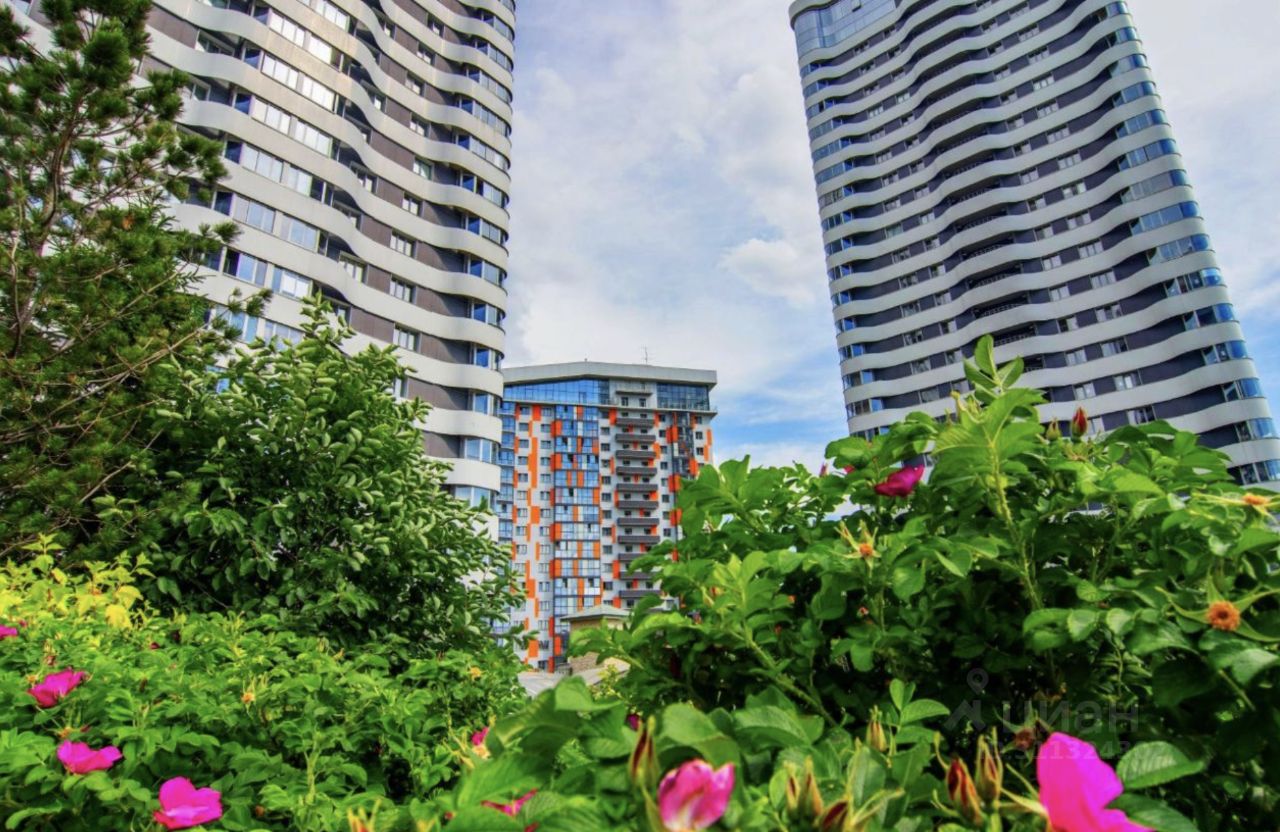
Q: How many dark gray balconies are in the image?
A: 11